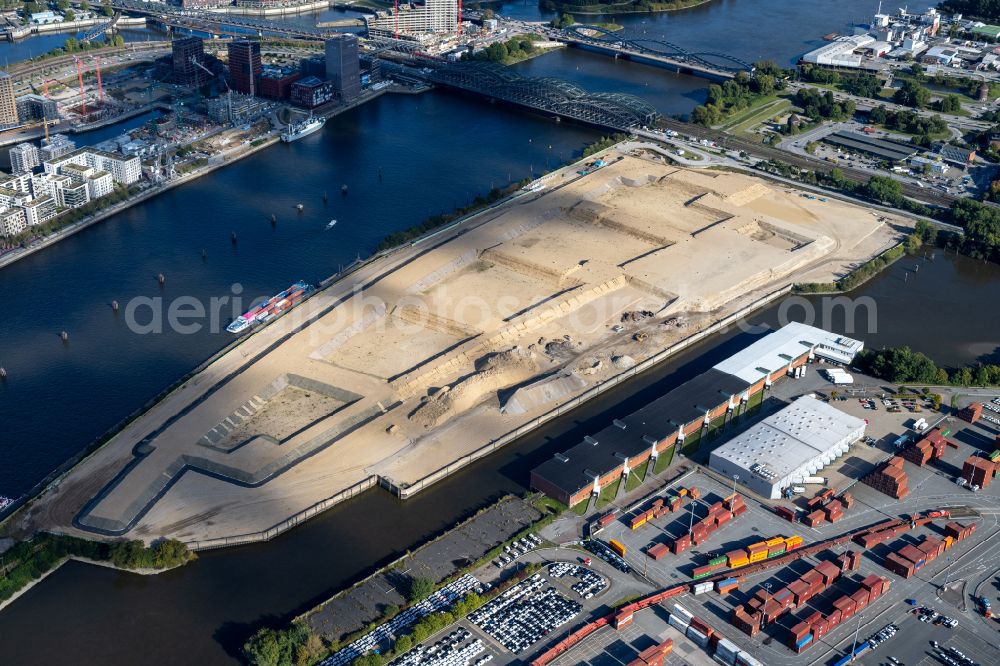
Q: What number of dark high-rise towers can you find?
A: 3